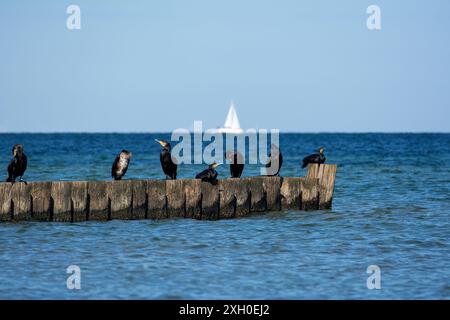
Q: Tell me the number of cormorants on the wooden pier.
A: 7